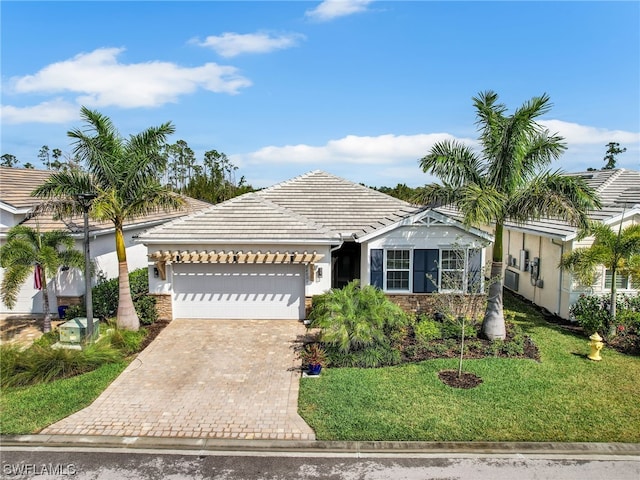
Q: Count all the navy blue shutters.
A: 4